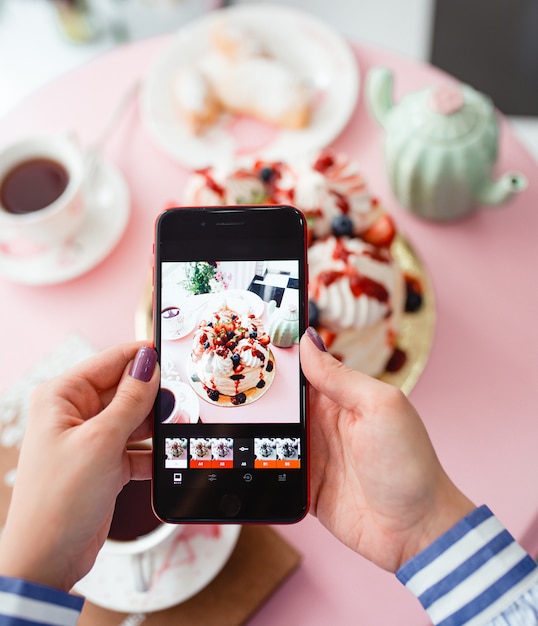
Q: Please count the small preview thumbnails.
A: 5